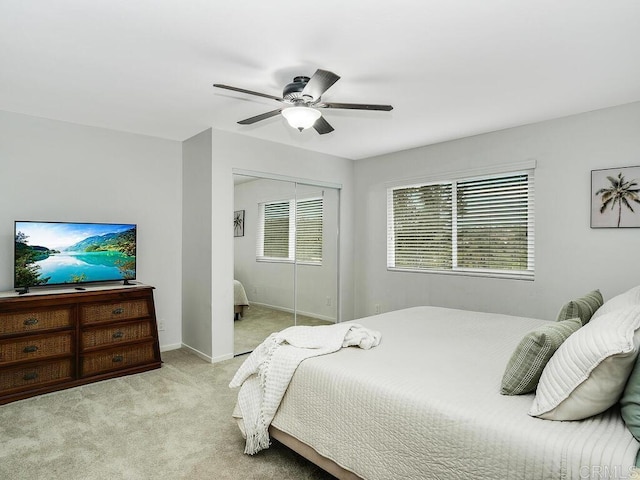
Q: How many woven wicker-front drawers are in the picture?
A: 6